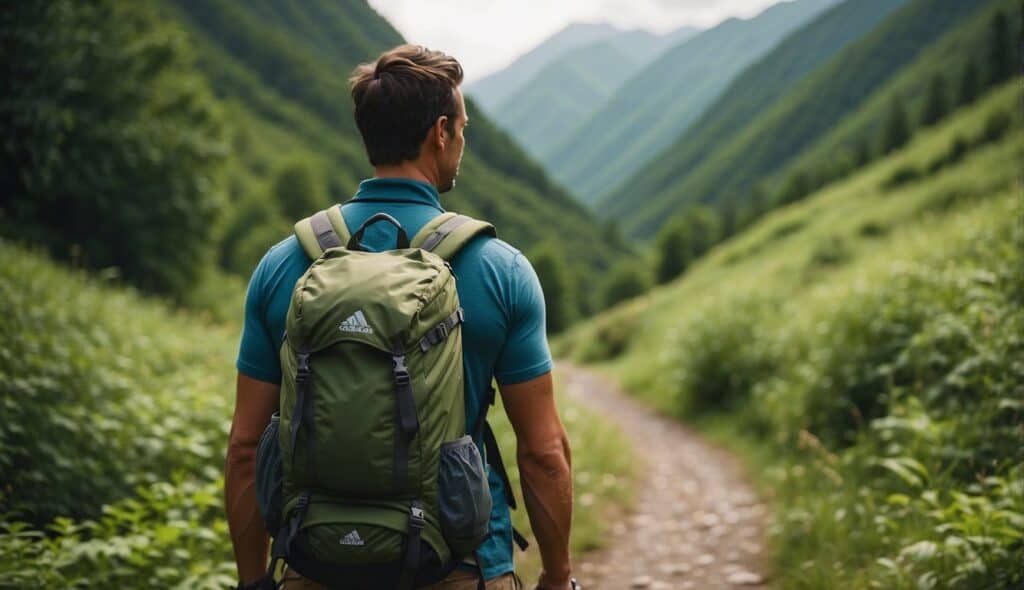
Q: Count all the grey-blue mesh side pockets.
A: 2